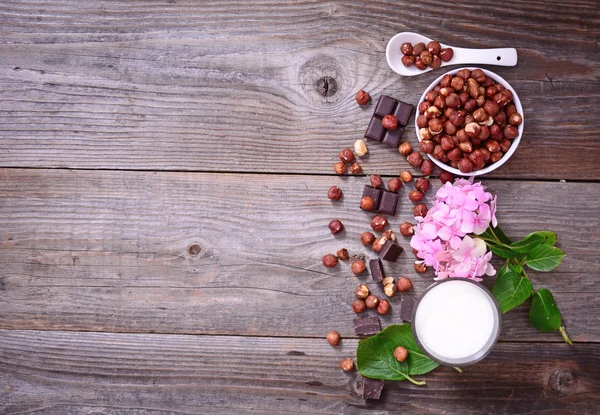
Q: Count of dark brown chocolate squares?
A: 11